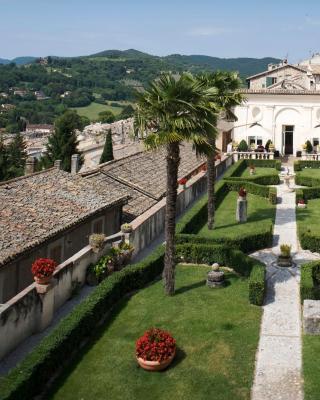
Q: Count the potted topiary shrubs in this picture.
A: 3